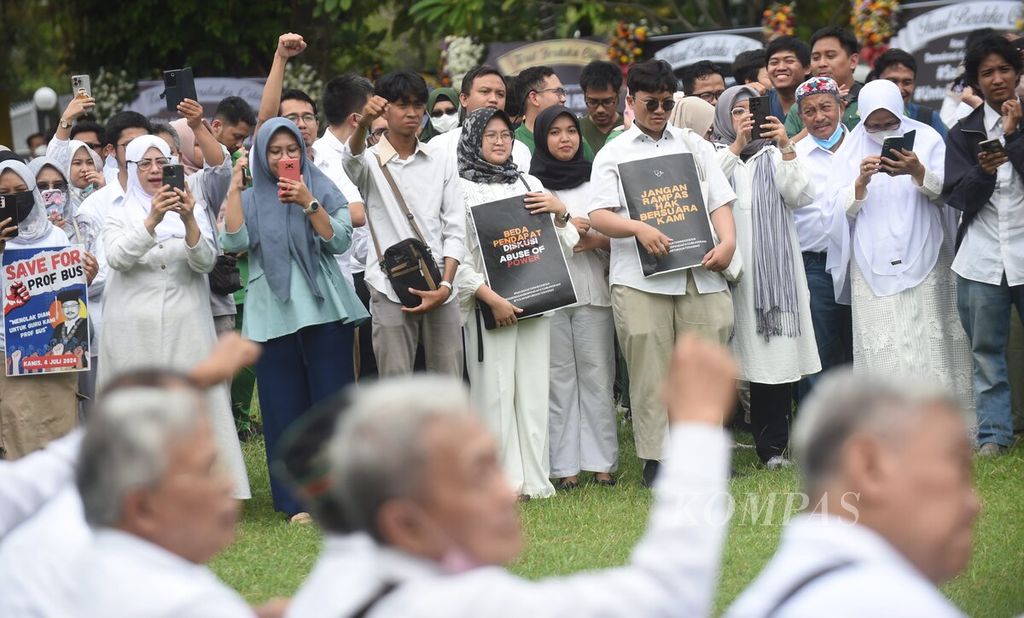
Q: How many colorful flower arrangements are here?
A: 3